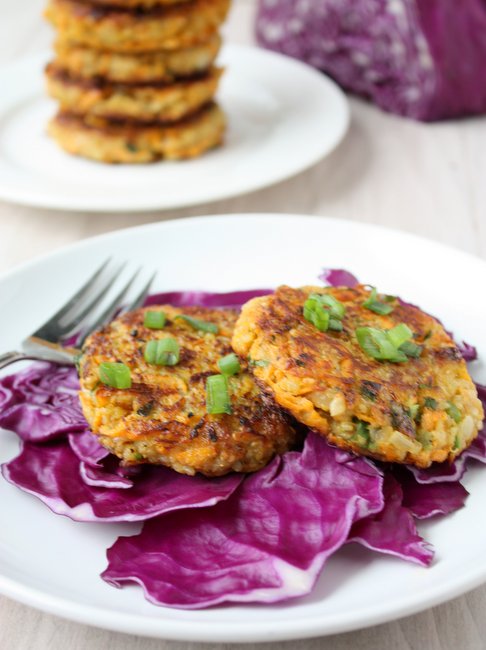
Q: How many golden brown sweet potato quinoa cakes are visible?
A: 7